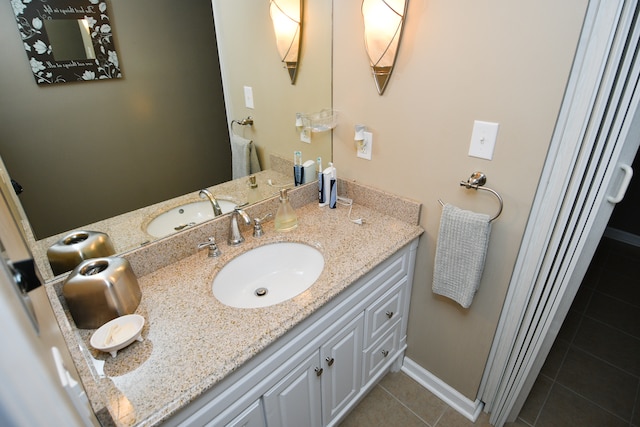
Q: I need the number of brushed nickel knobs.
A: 4